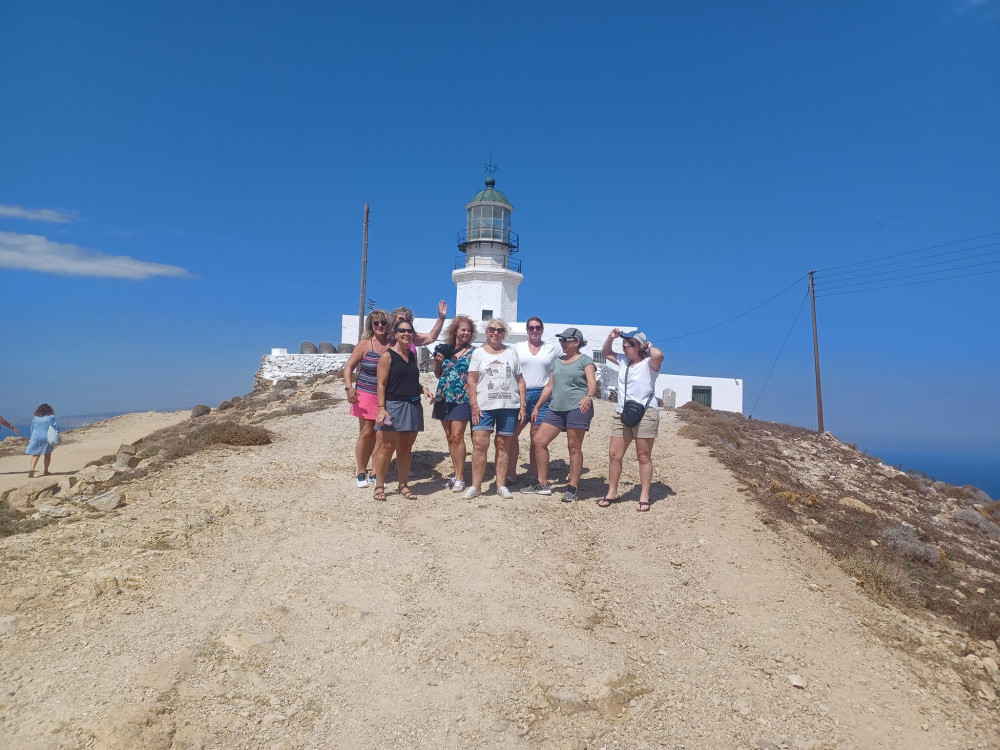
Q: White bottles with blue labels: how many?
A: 0